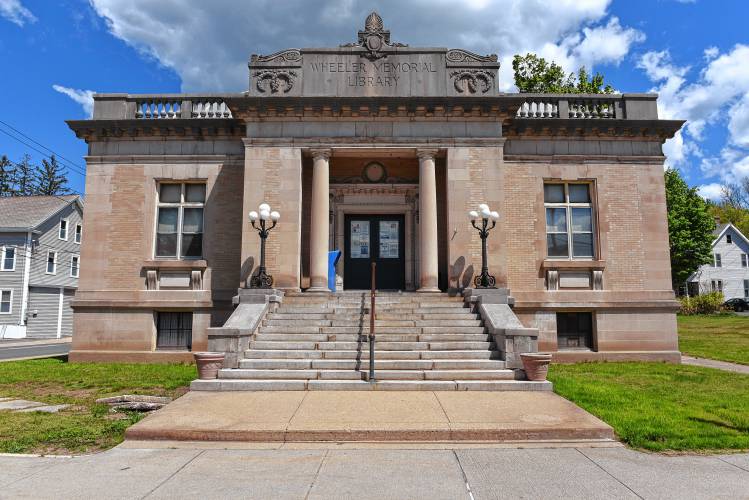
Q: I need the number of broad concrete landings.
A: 1